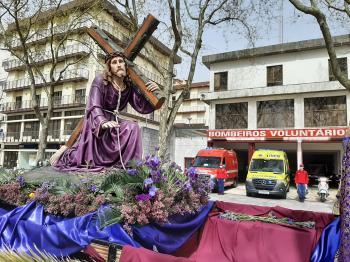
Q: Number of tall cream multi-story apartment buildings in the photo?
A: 1